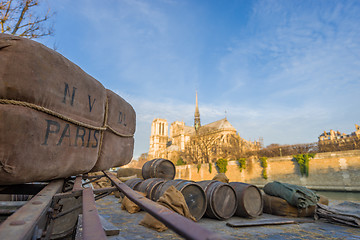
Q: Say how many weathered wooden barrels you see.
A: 6